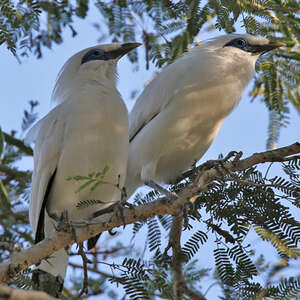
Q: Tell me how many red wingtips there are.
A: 0